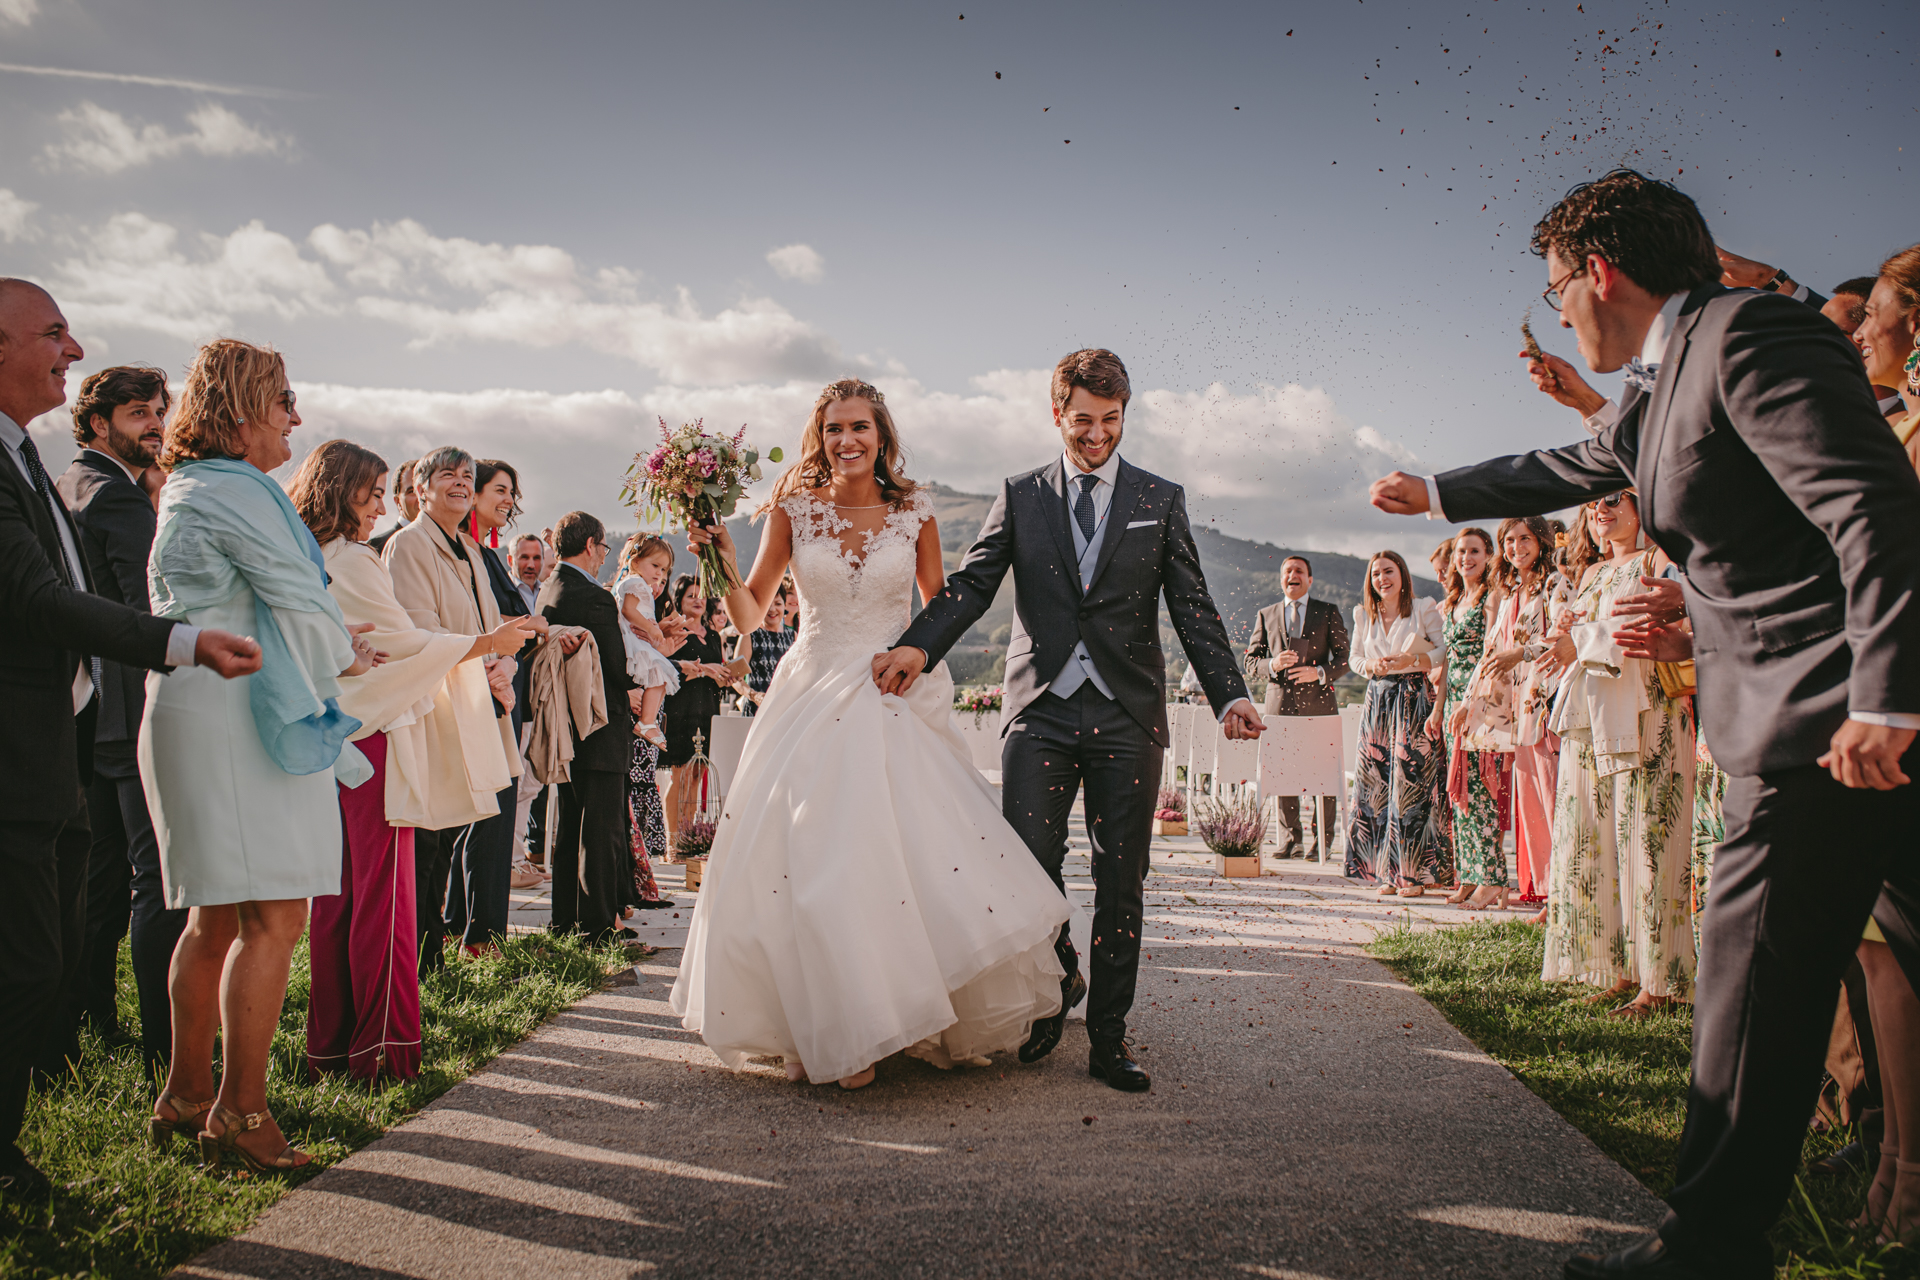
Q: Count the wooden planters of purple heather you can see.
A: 3